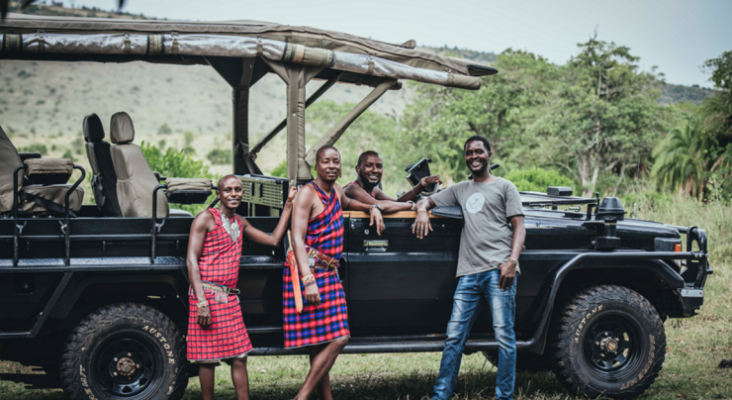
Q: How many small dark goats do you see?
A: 0